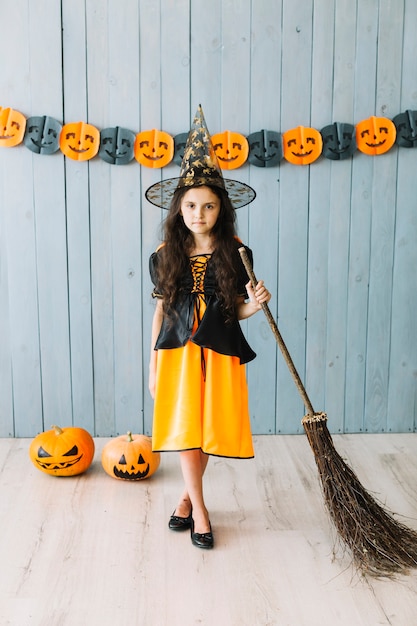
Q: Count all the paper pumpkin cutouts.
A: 12